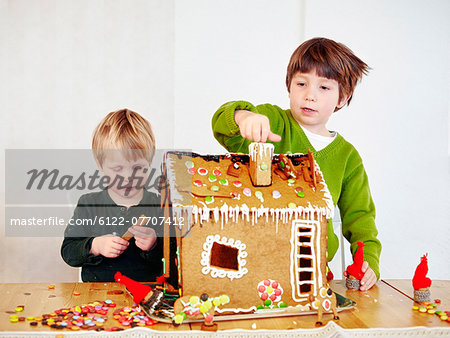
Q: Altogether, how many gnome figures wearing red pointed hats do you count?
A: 3